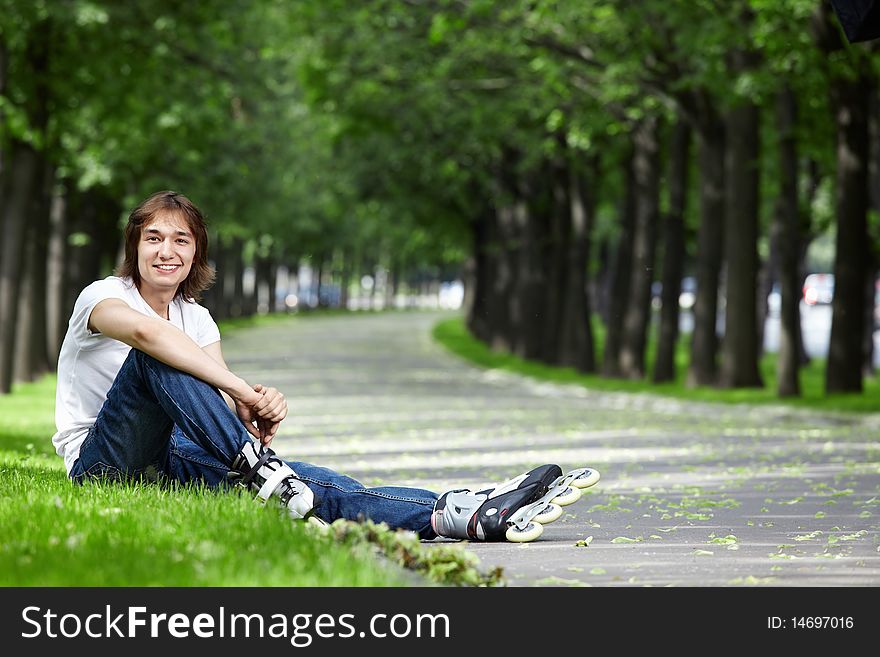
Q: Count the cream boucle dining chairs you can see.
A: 0